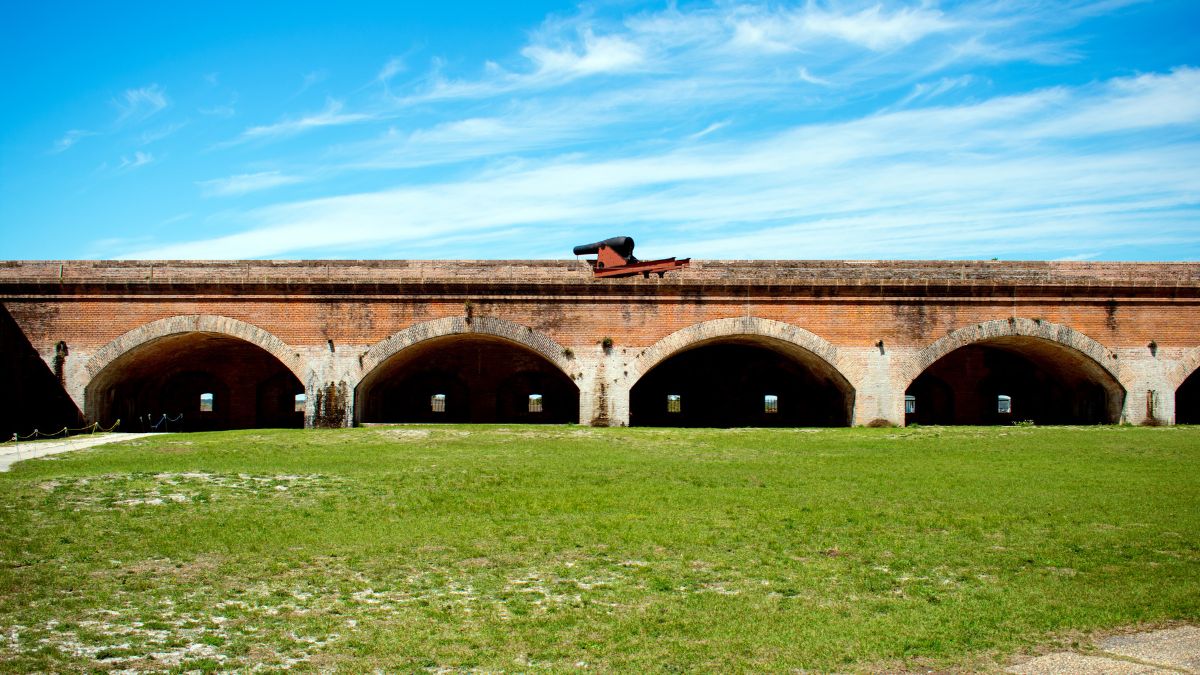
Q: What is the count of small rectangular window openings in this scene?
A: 8